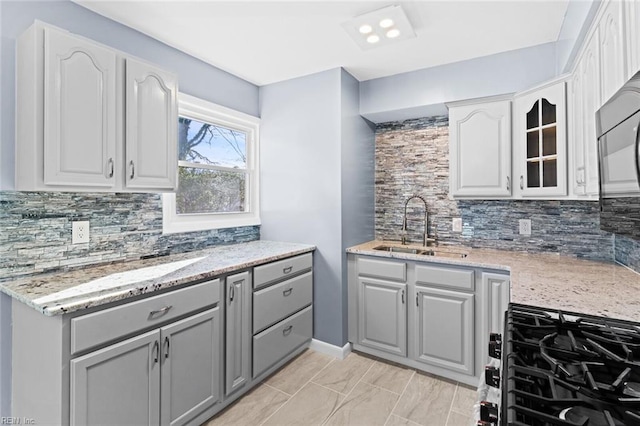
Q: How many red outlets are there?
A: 0